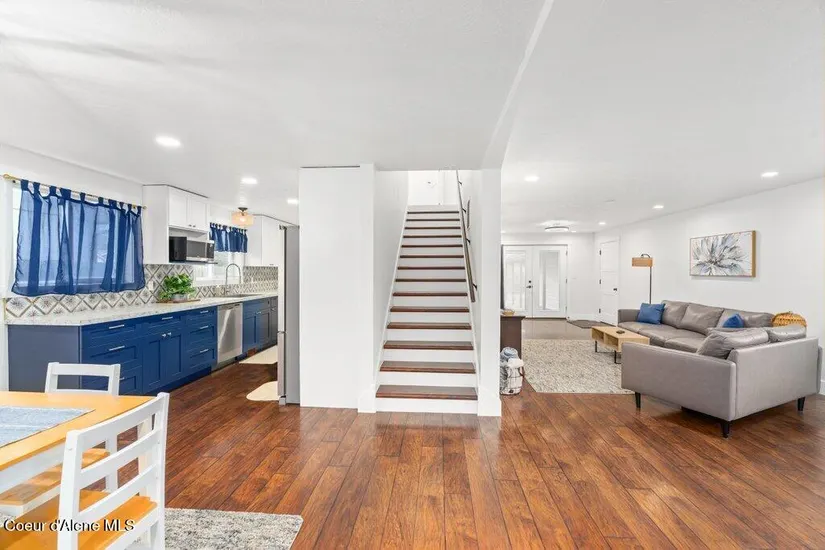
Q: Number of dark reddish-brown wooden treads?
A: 14